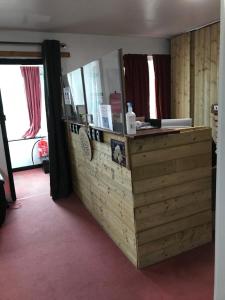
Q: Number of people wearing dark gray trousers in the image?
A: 0